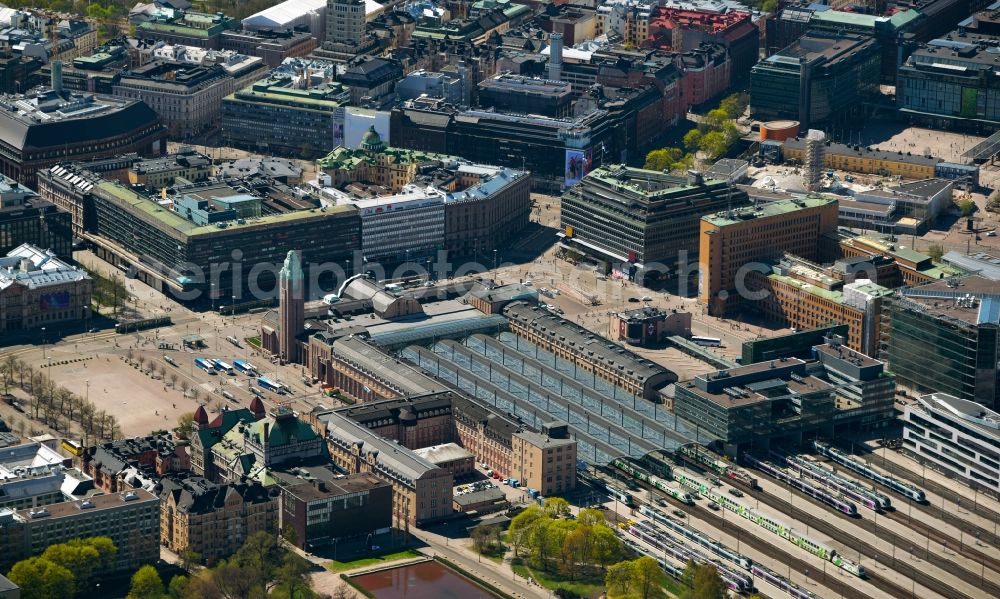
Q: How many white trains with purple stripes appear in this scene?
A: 5